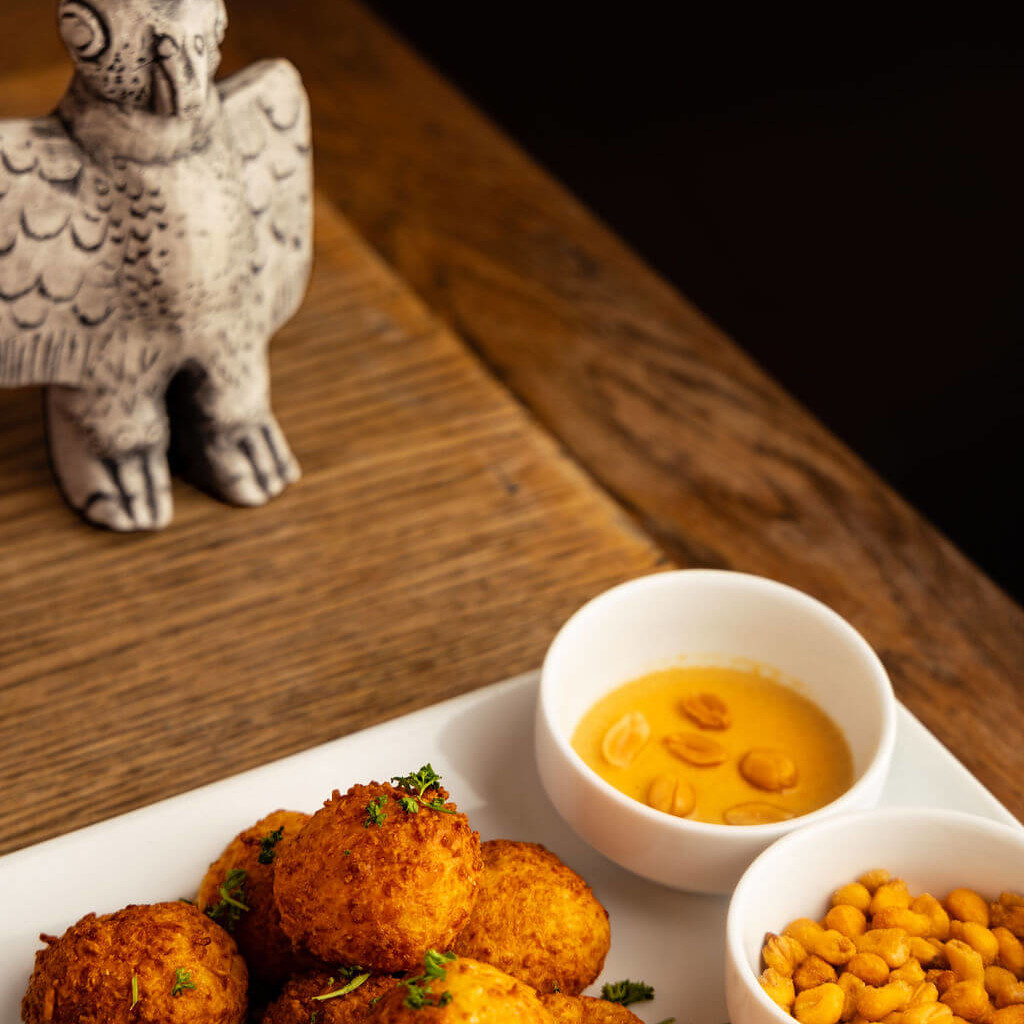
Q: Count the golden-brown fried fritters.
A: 7